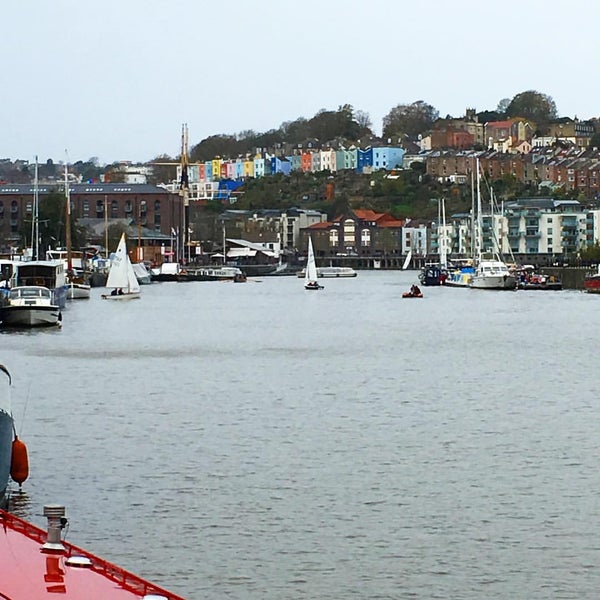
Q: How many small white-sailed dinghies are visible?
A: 3